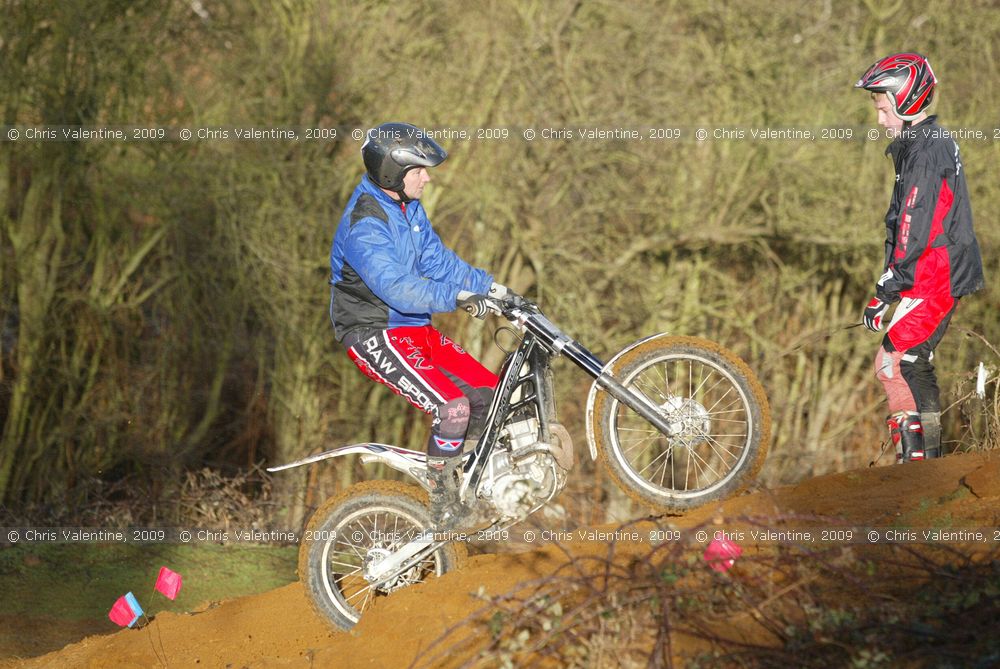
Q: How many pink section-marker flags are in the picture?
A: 3